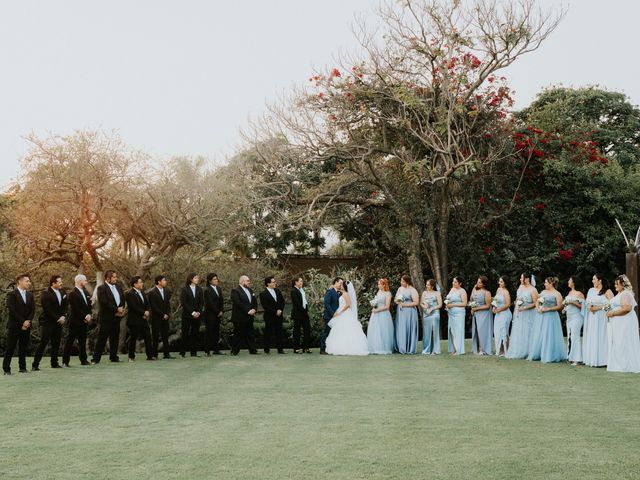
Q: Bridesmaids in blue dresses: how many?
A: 11